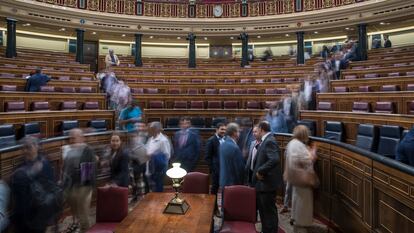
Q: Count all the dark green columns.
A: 7